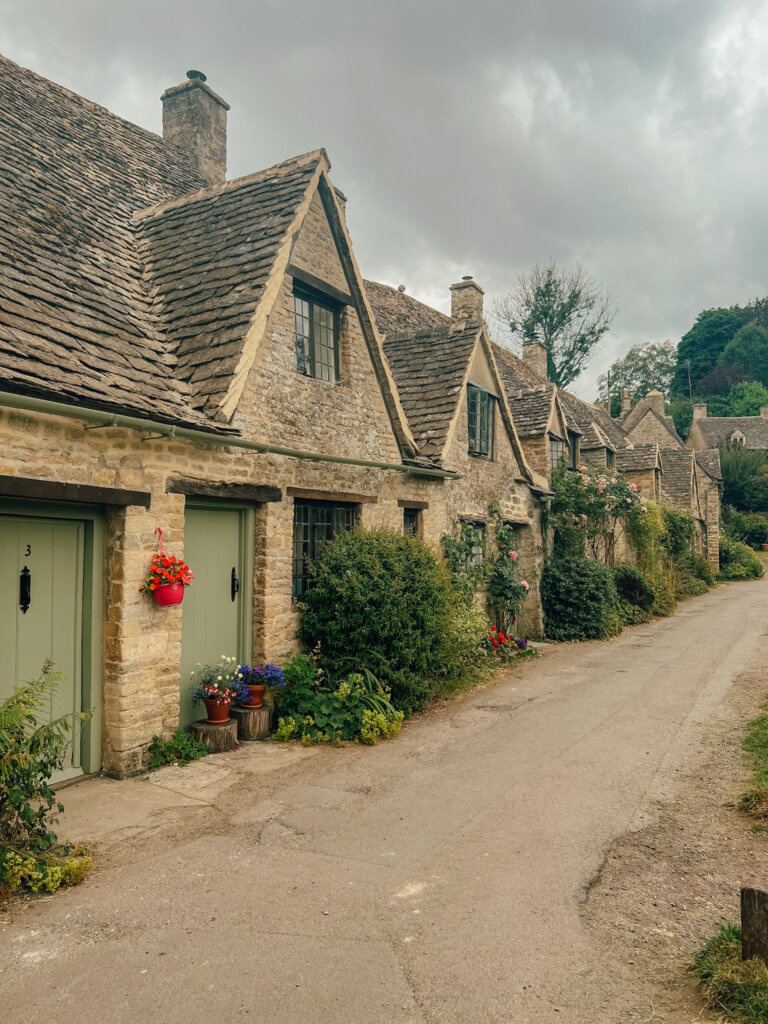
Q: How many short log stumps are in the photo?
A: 2